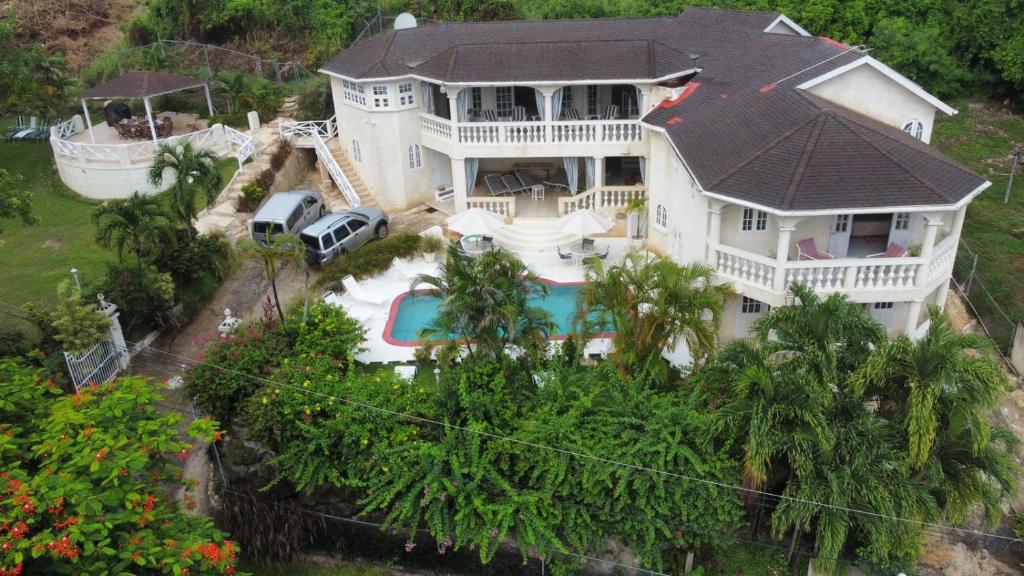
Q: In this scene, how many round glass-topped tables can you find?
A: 2